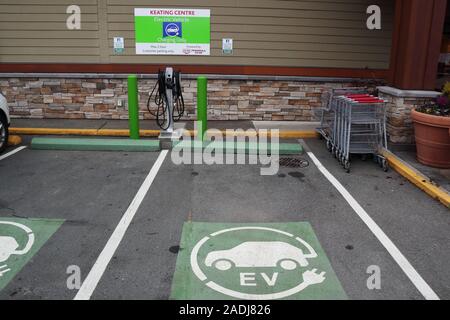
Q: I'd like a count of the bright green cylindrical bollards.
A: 2